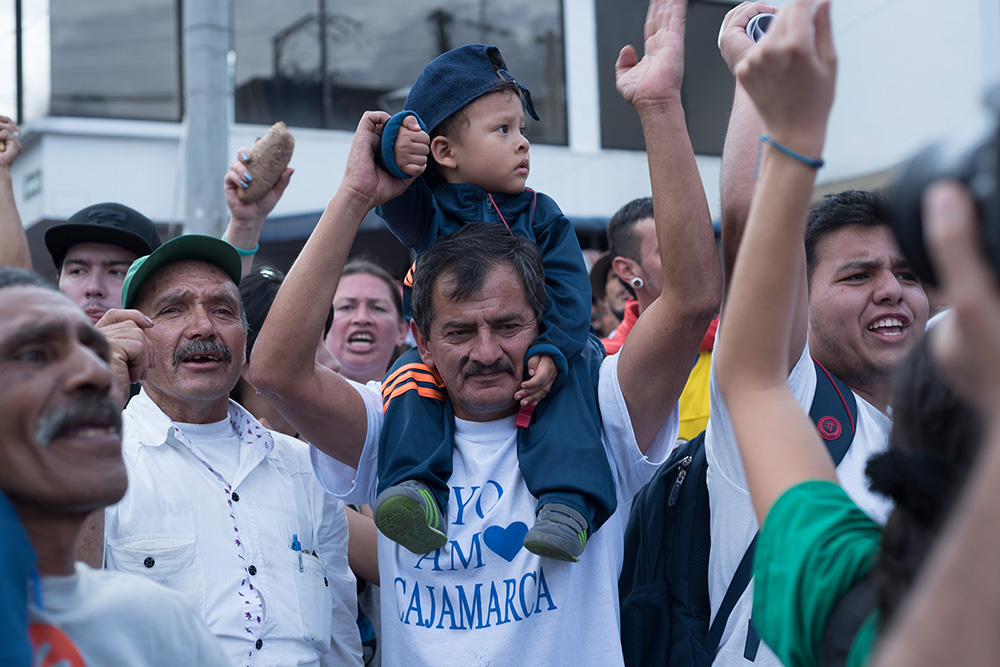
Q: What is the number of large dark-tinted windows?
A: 3